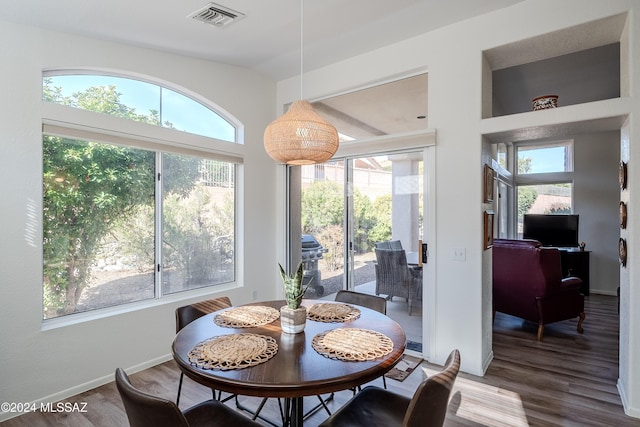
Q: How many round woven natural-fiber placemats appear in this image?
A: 4